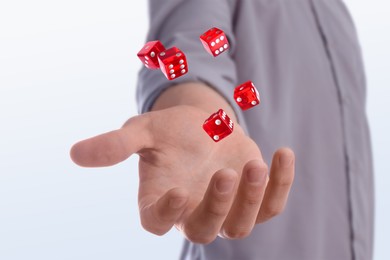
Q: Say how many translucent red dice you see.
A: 5